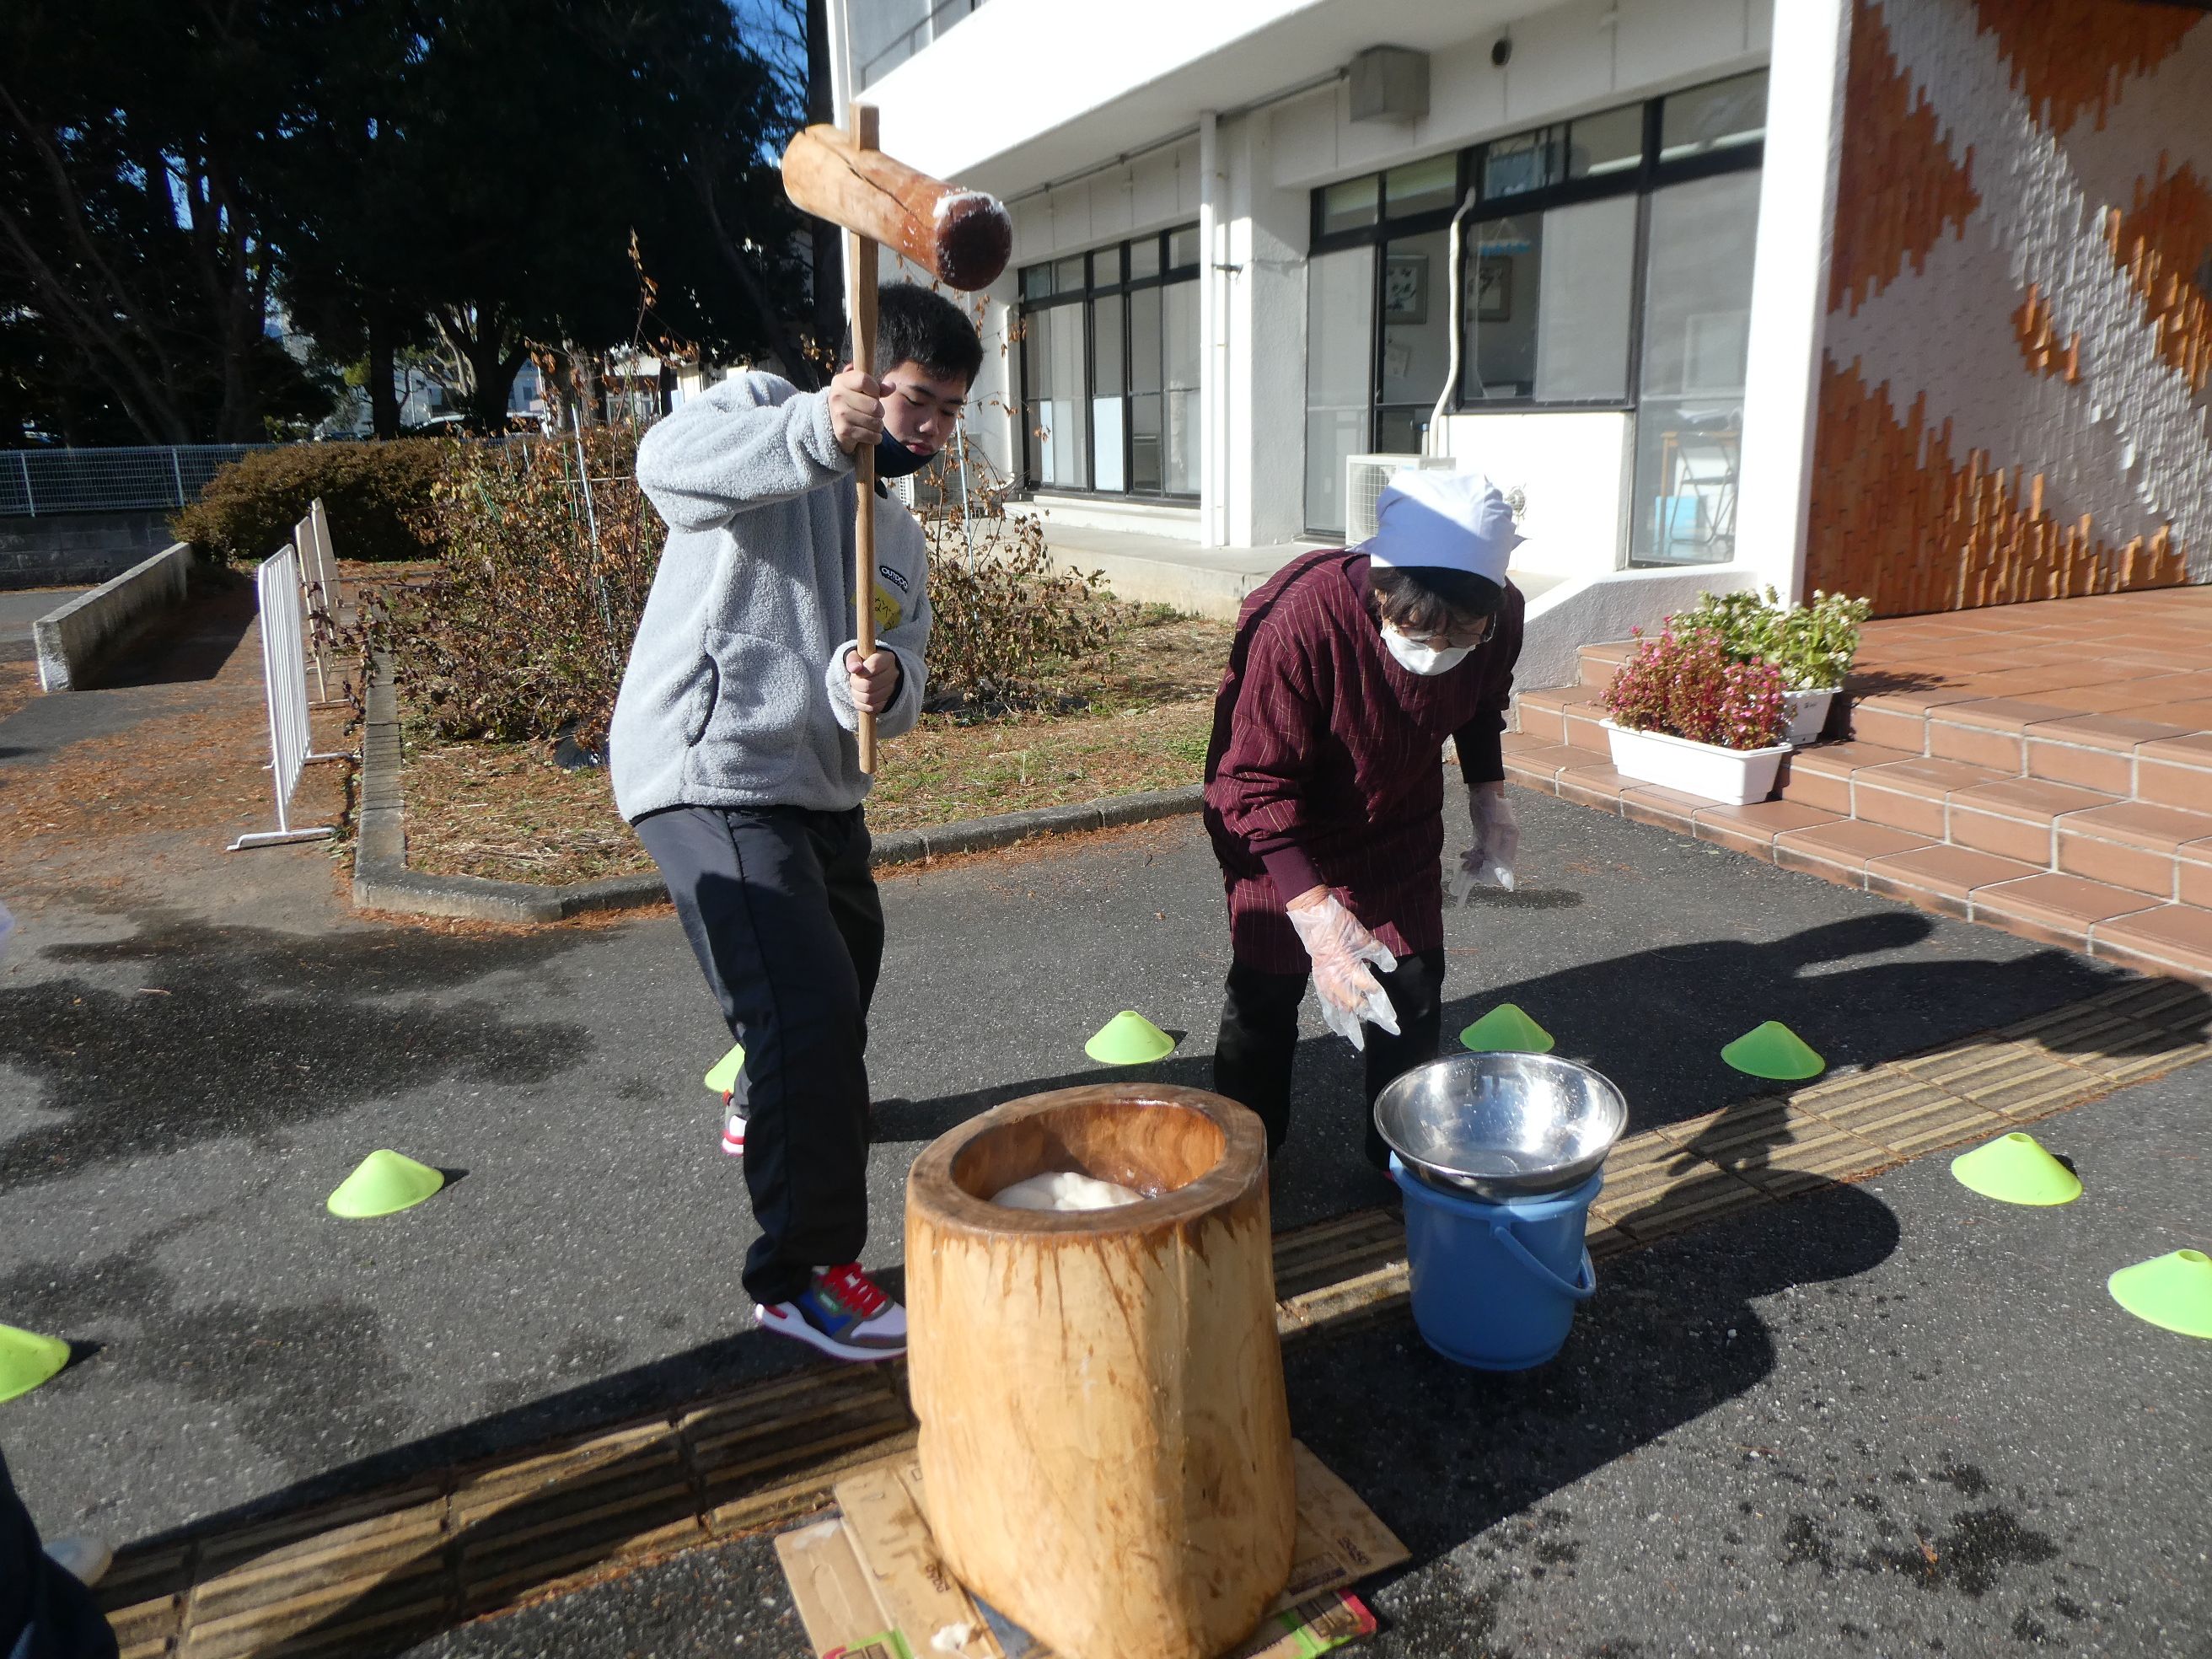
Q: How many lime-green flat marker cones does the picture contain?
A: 8